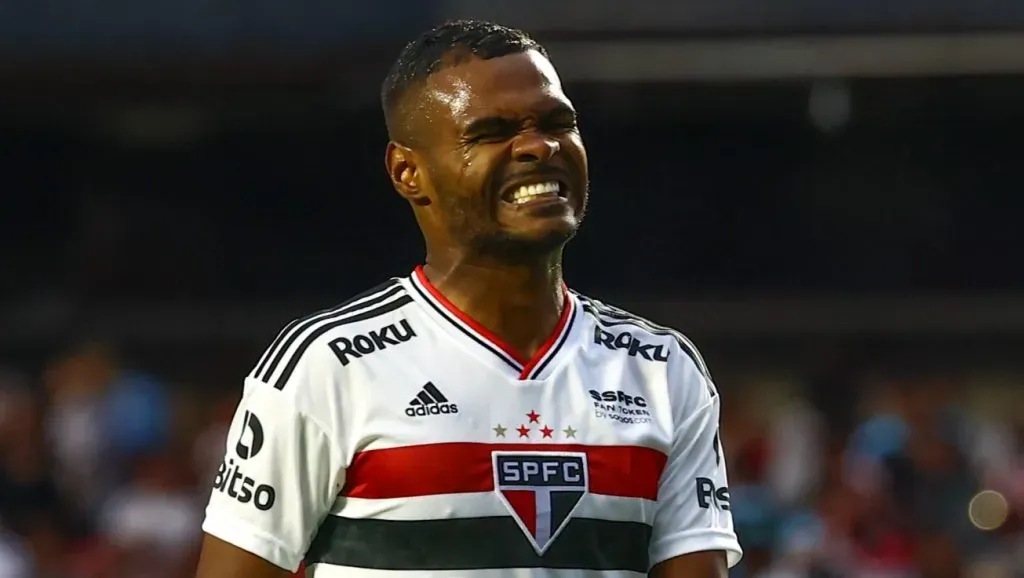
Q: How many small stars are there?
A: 5